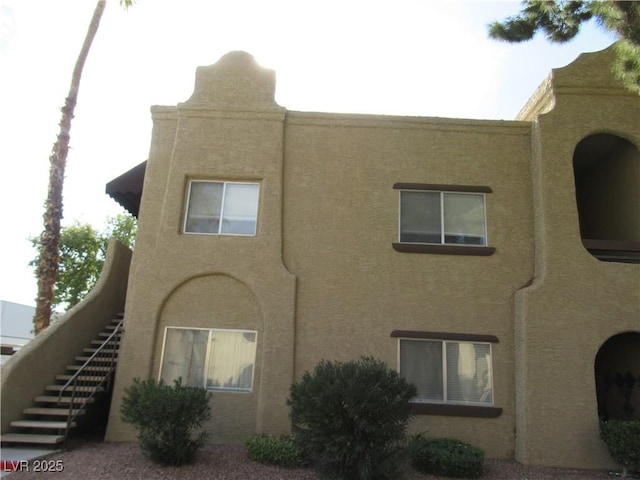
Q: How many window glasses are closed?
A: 8